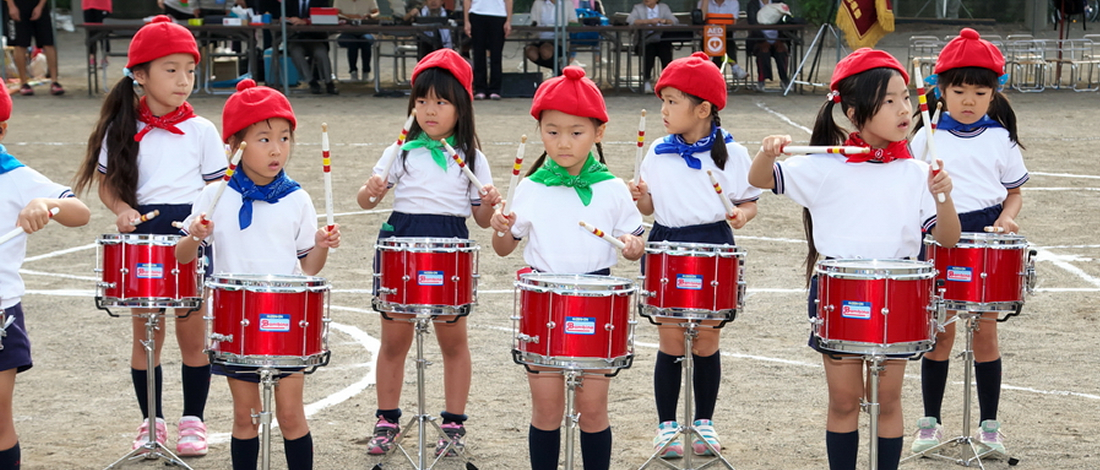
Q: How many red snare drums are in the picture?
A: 7